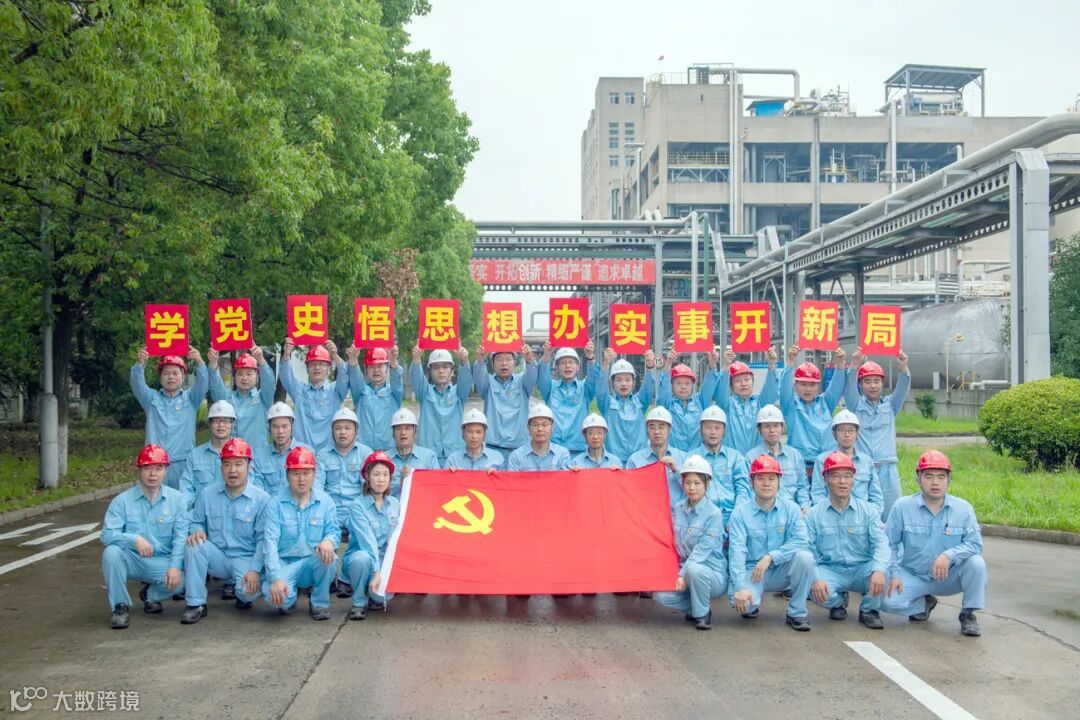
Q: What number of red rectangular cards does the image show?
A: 12